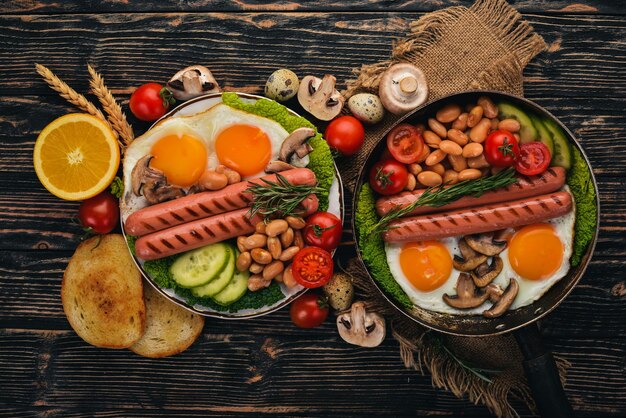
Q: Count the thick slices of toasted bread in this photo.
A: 2